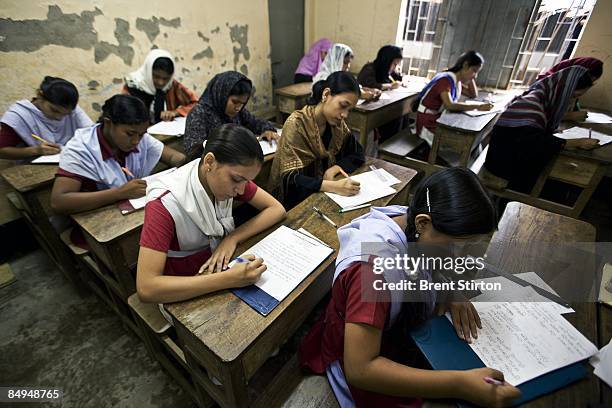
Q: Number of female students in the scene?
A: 13